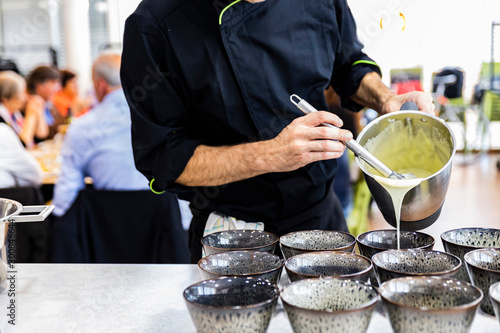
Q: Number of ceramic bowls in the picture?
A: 12